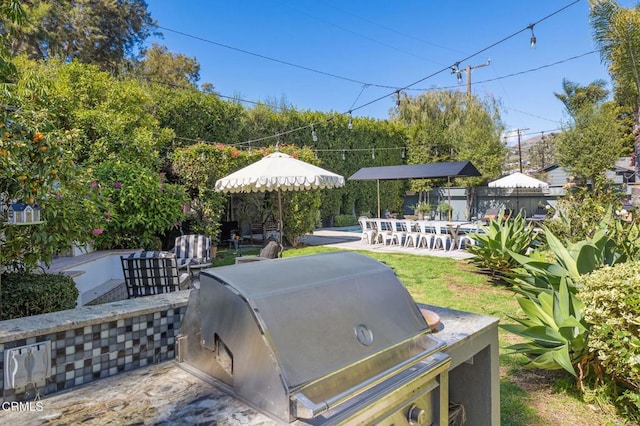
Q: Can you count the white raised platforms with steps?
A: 1